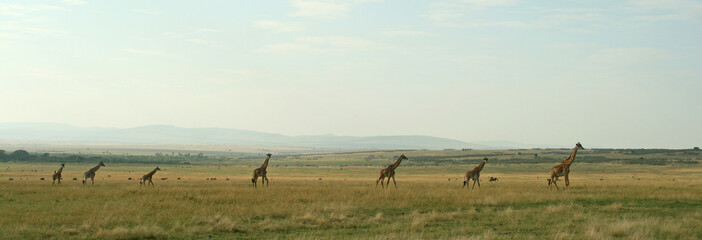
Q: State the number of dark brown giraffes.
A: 7